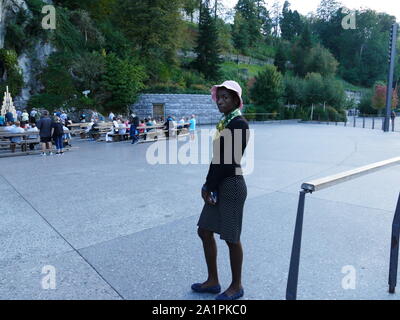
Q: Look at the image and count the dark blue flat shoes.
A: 2